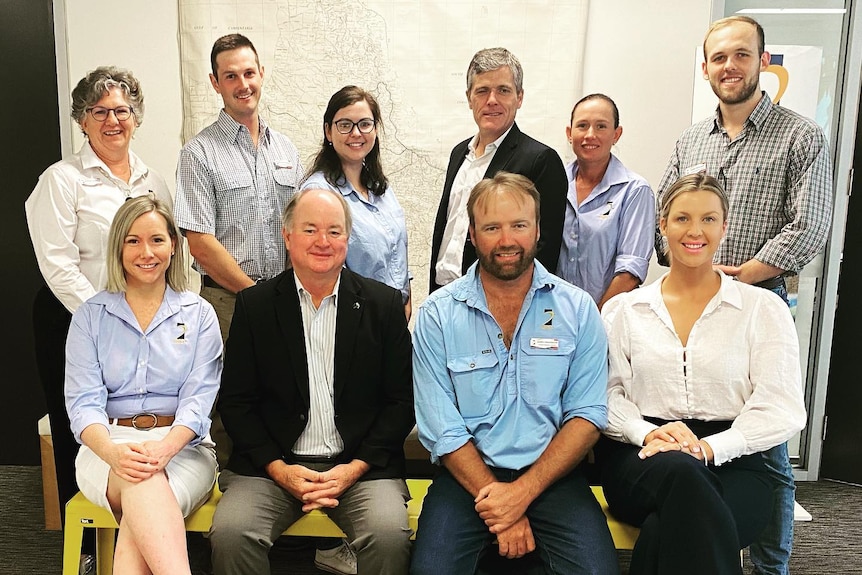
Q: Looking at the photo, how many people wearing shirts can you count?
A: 10